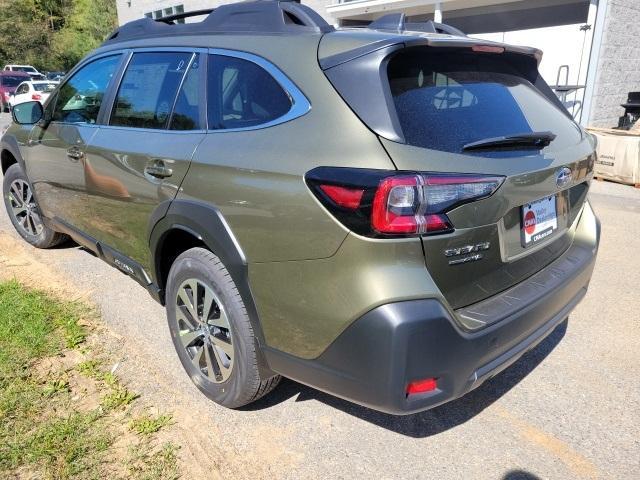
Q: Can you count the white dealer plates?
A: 1